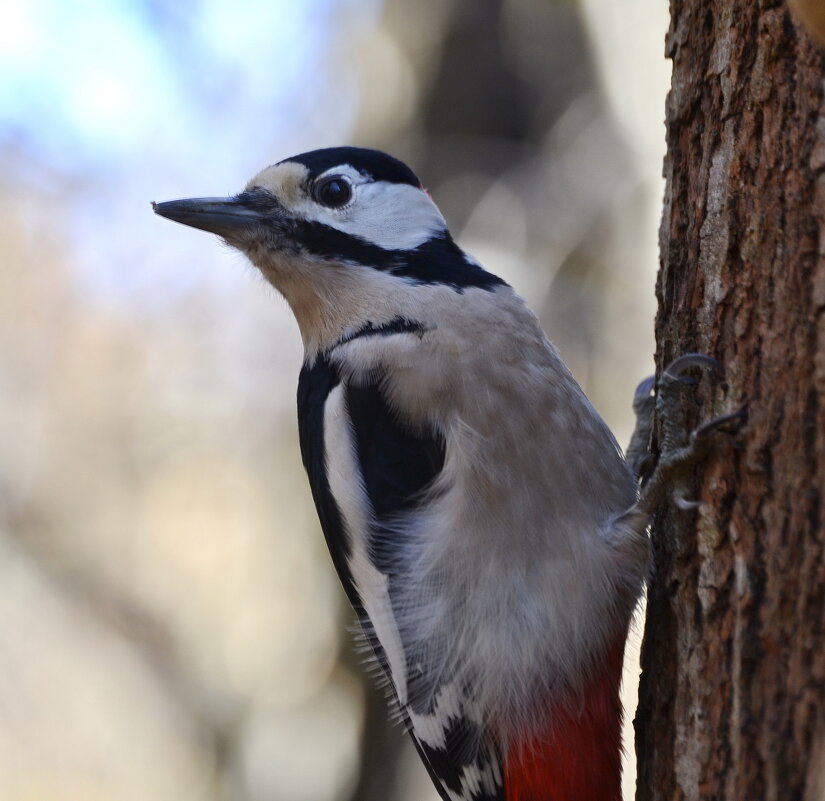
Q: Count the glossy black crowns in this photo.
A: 1